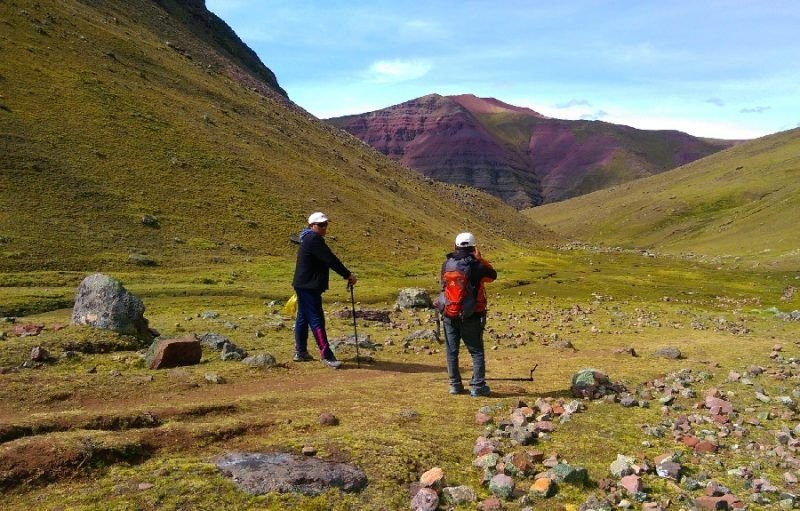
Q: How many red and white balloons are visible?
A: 0